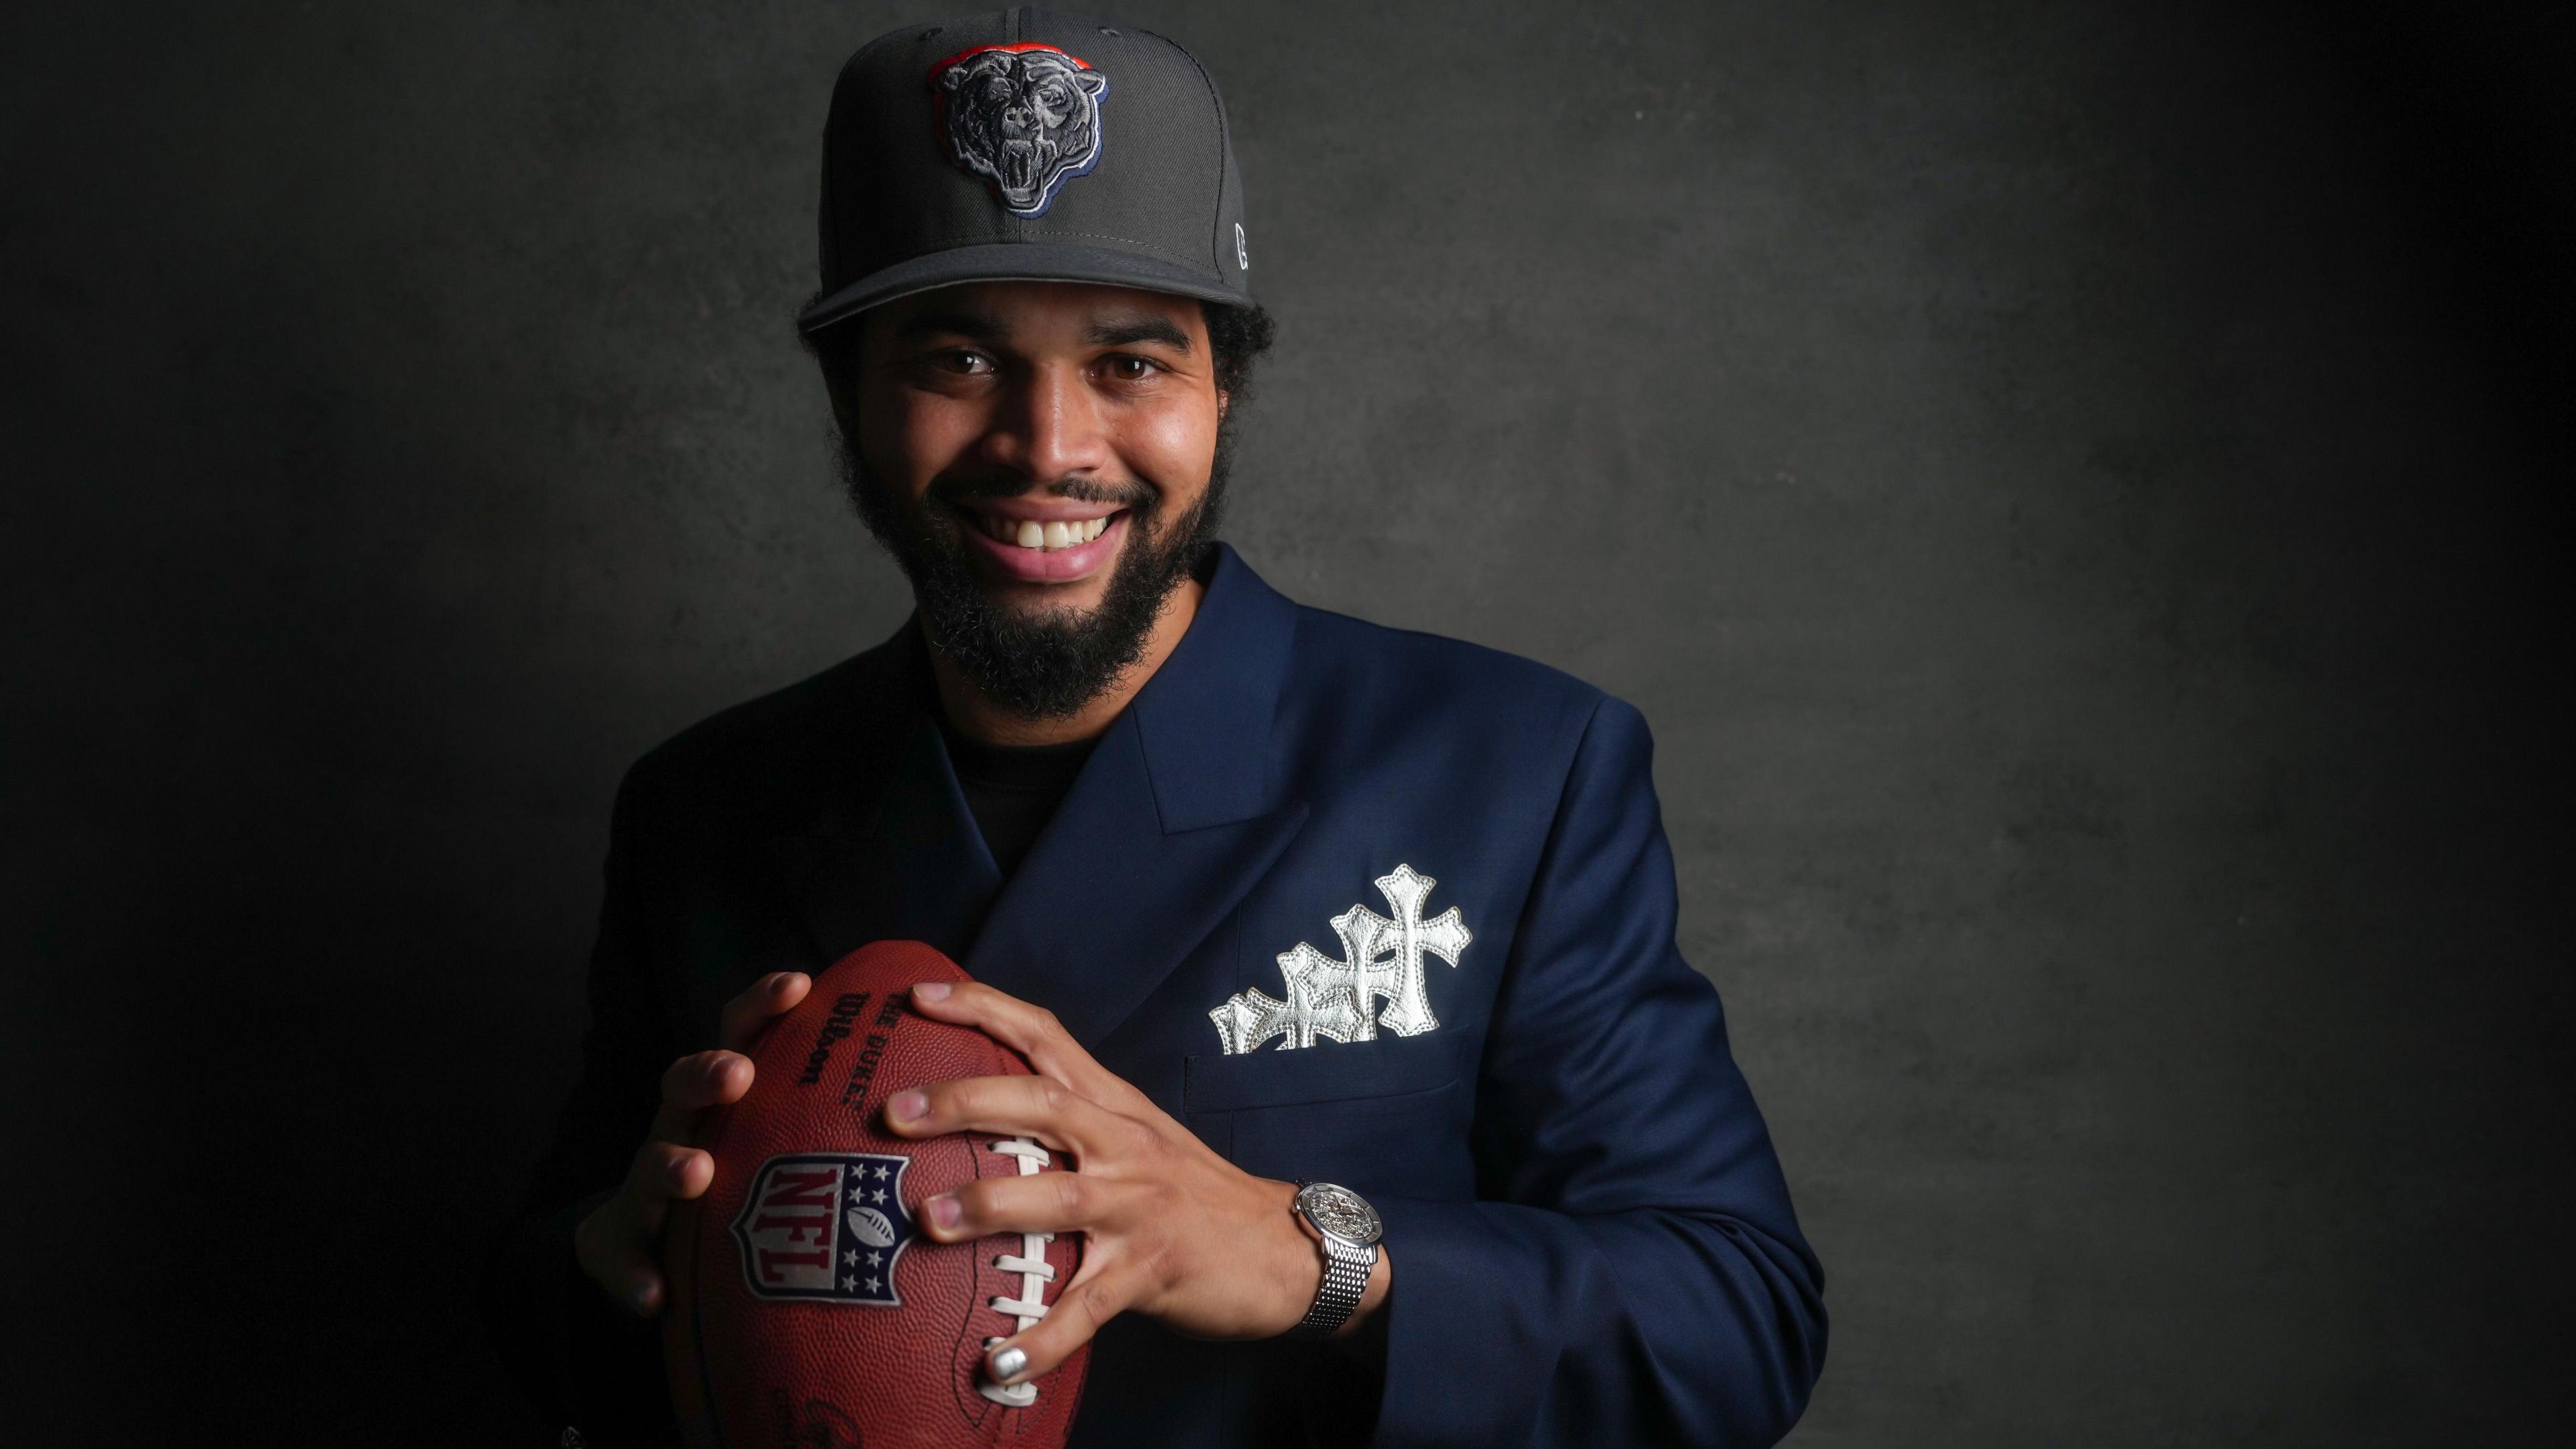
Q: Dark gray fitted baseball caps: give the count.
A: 1